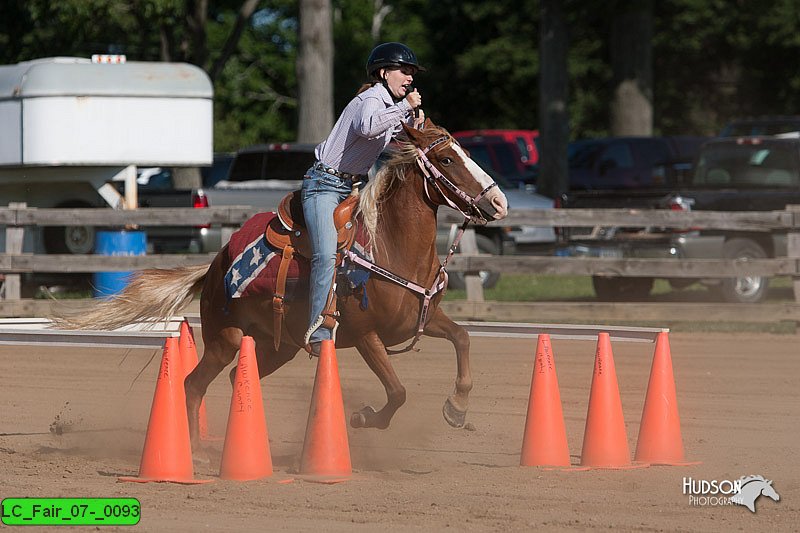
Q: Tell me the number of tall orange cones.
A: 7